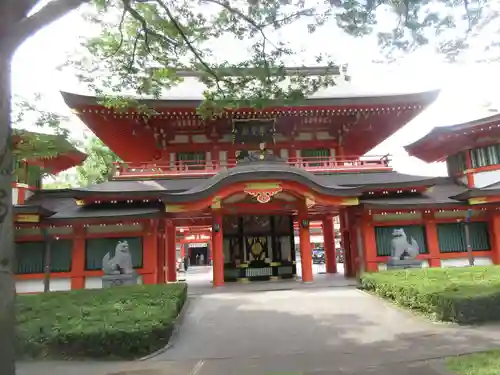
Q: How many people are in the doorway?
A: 2